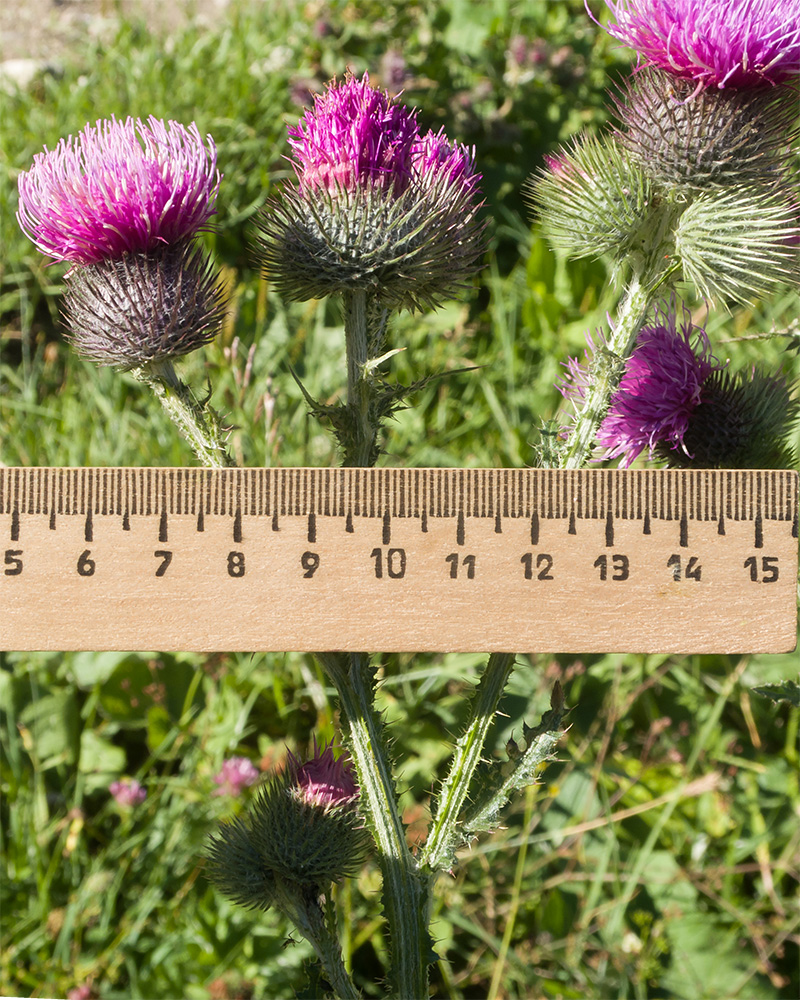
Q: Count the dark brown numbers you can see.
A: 11